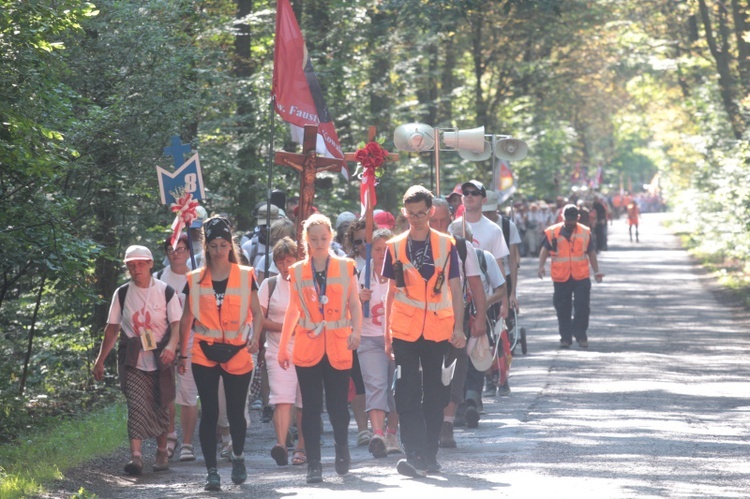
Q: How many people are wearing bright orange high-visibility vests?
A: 5